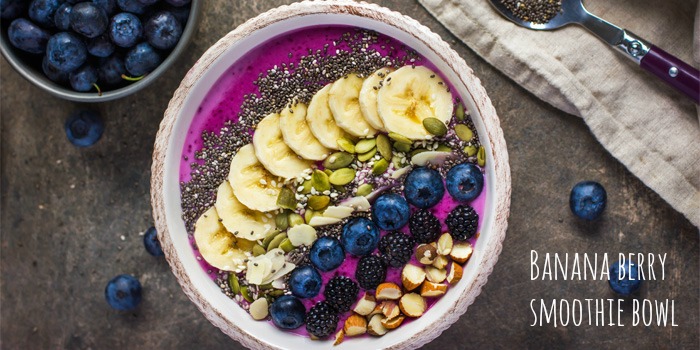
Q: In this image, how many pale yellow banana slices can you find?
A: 9